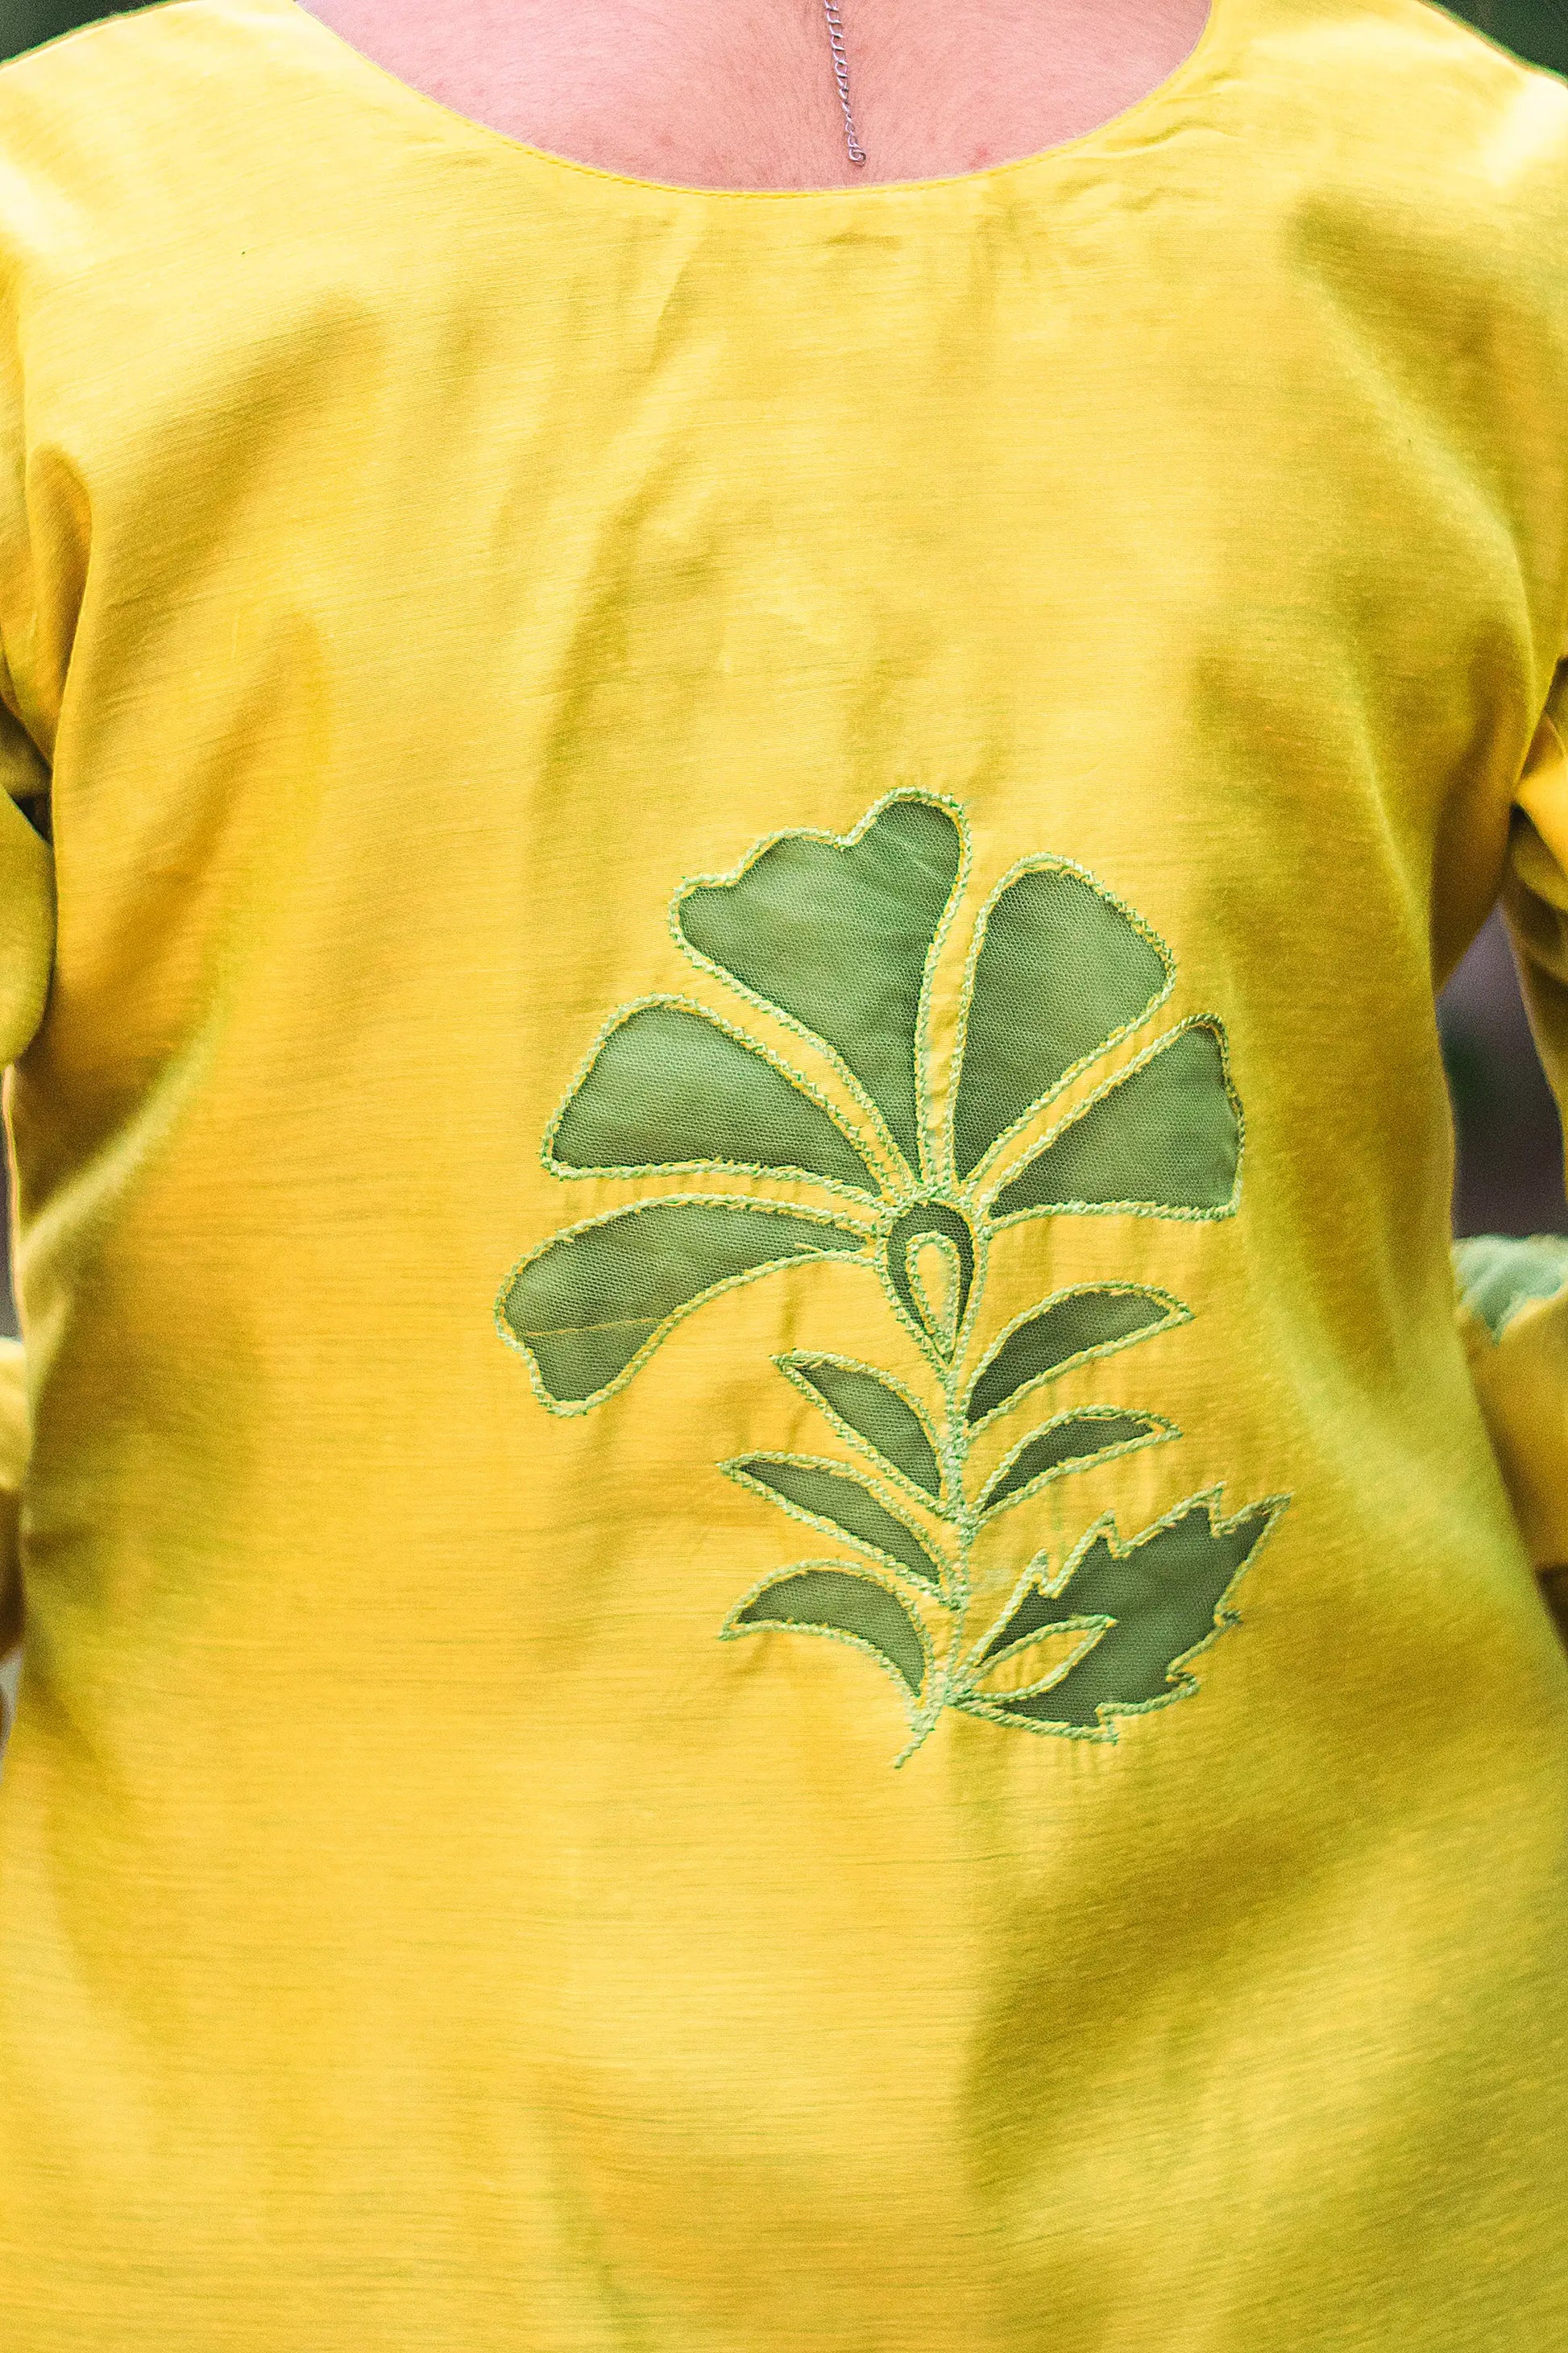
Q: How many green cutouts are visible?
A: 12